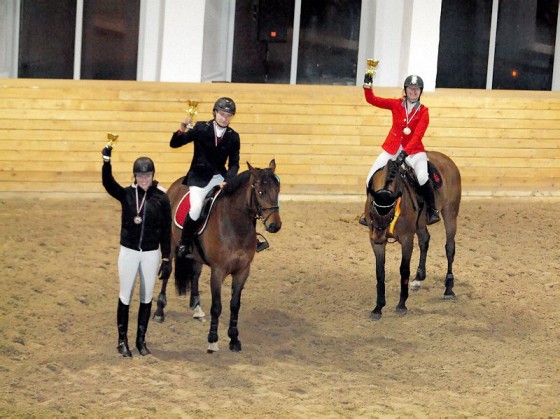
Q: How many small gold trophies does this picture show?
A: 3